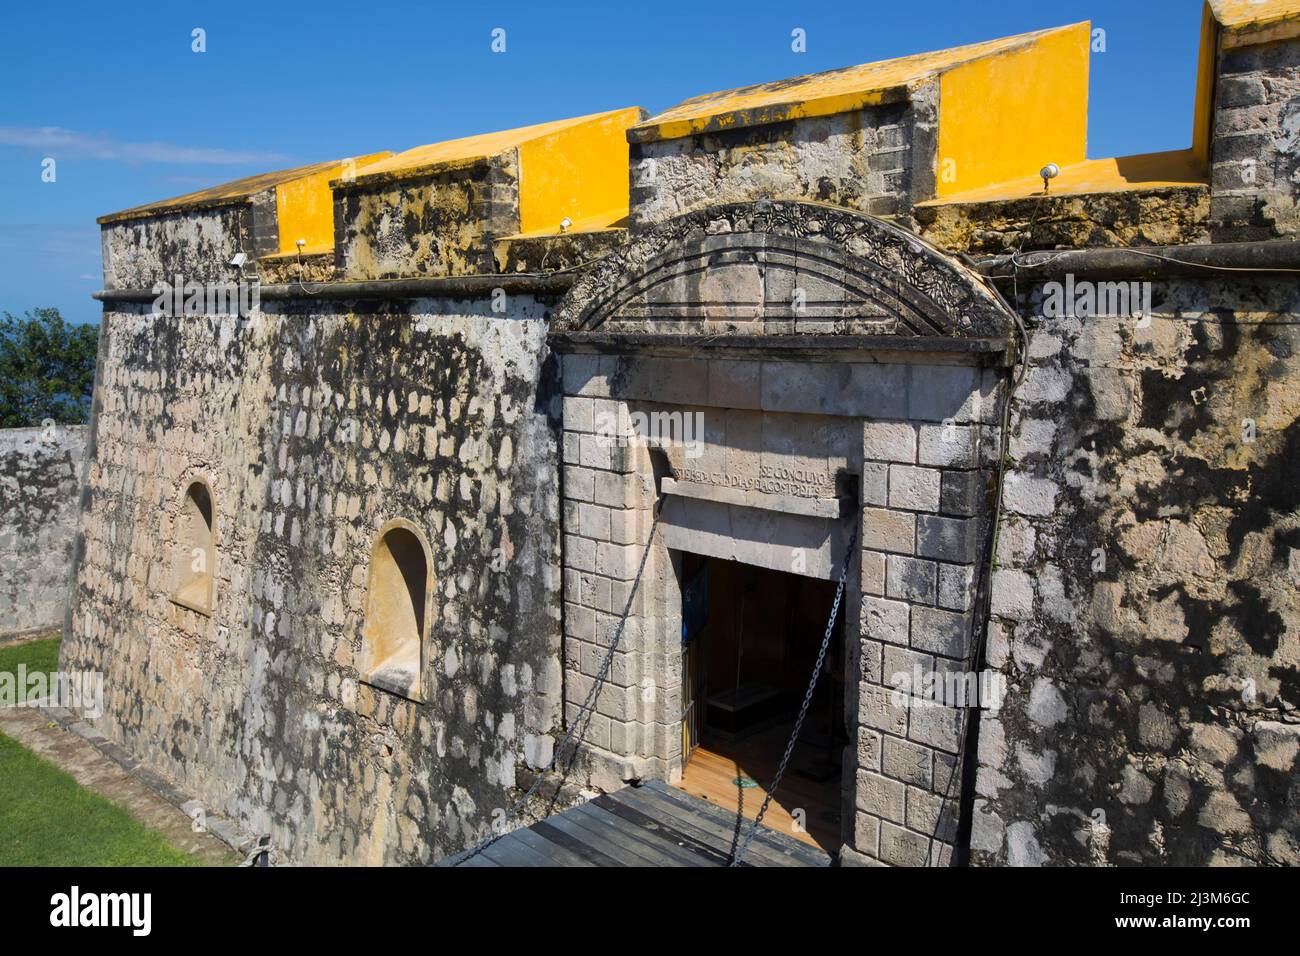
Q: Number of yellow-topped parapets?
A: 4